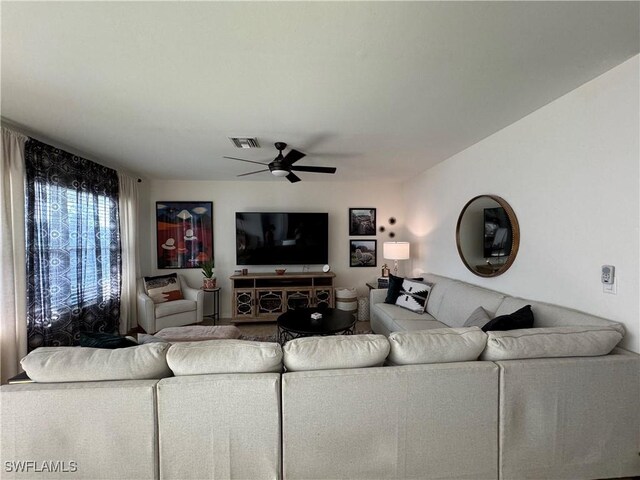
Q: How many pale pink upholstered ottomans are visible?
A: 1